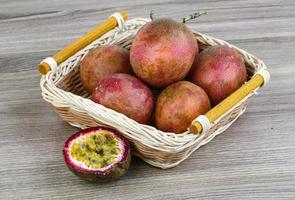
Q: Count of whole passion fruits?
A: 5